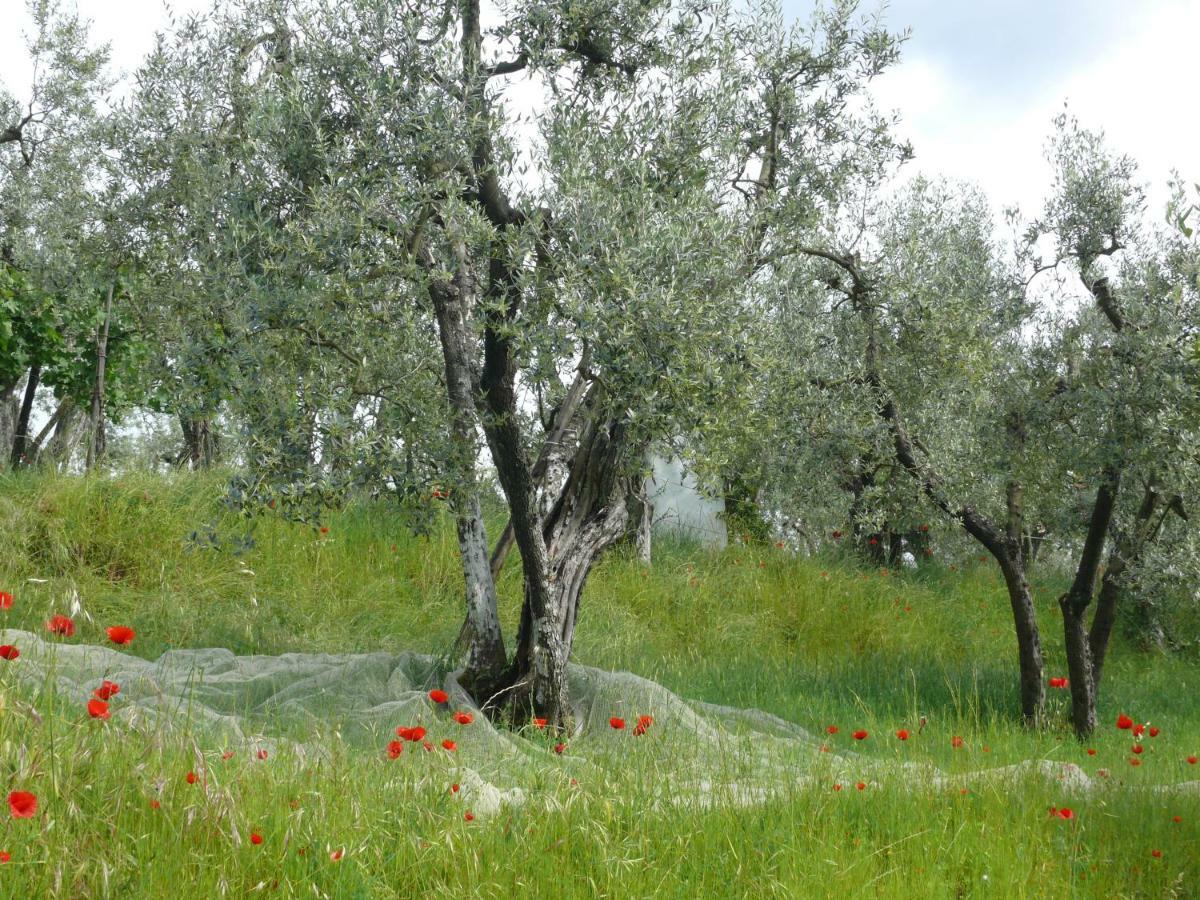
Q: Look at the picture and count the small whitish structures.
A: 1